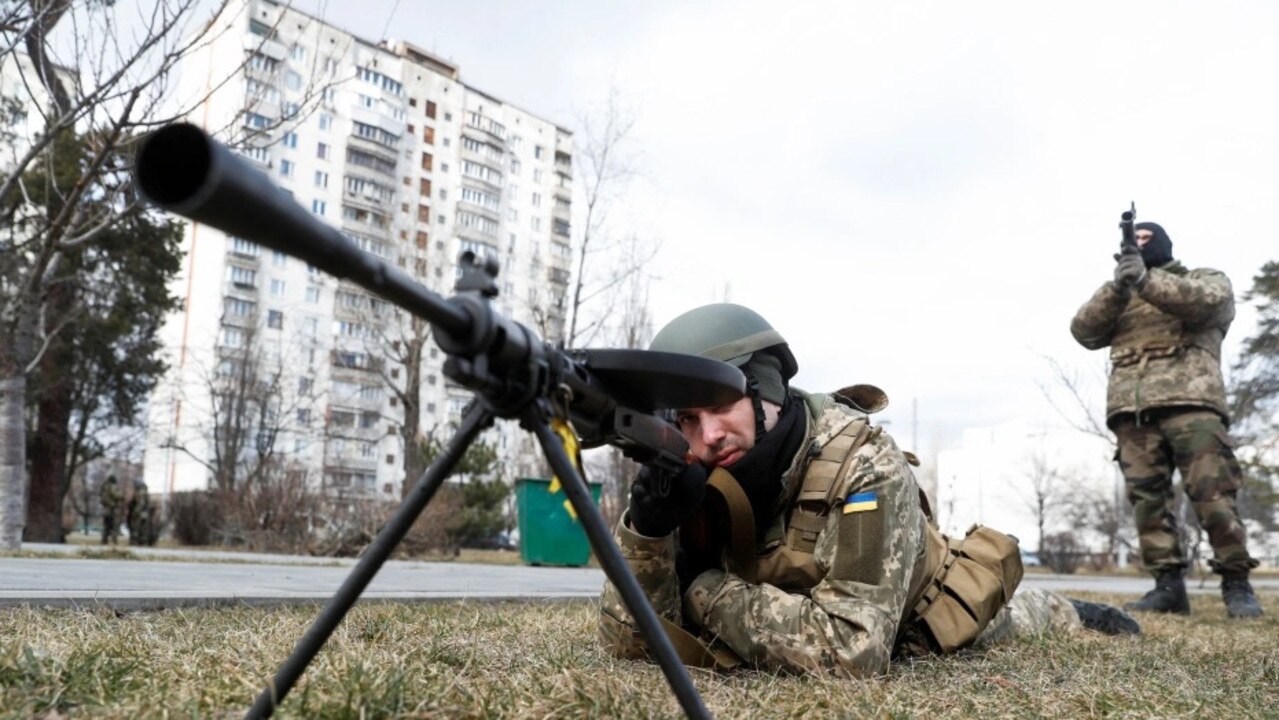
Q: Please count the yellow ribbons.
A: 1